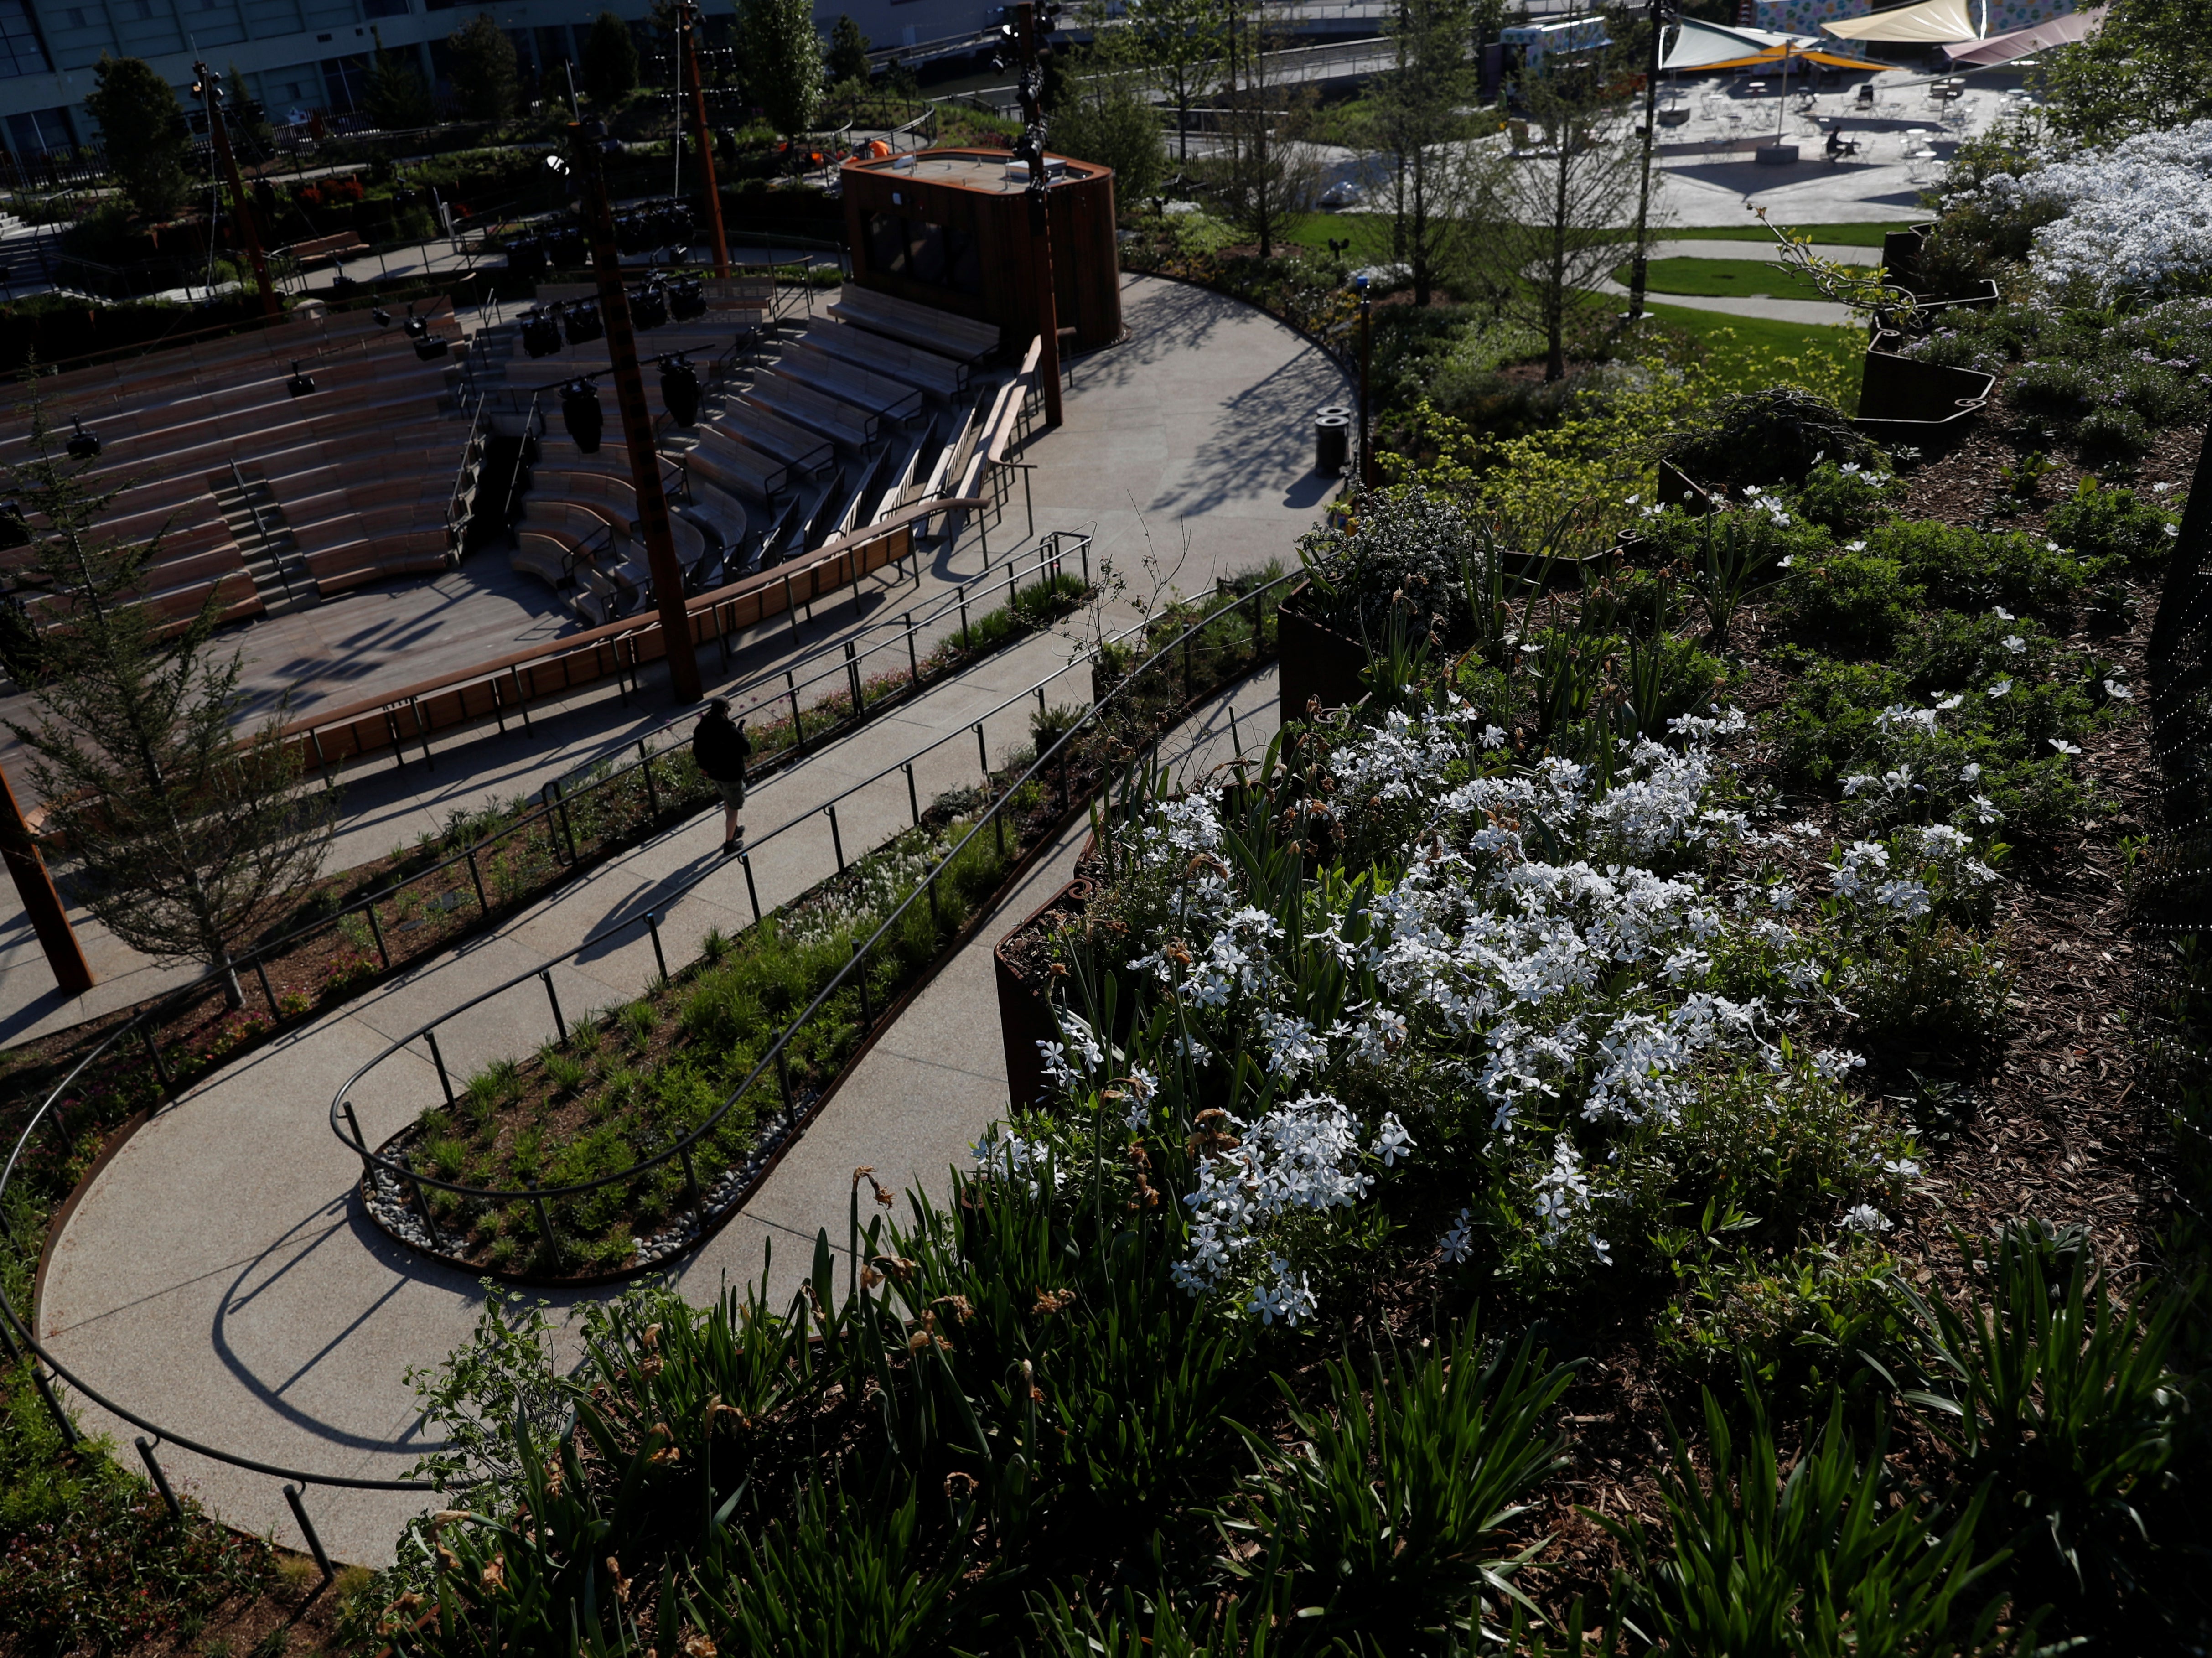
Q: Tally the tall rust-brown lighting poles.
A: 5